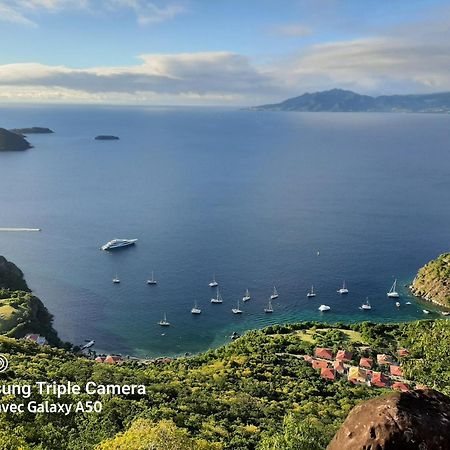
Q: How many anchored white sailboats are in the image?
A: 14